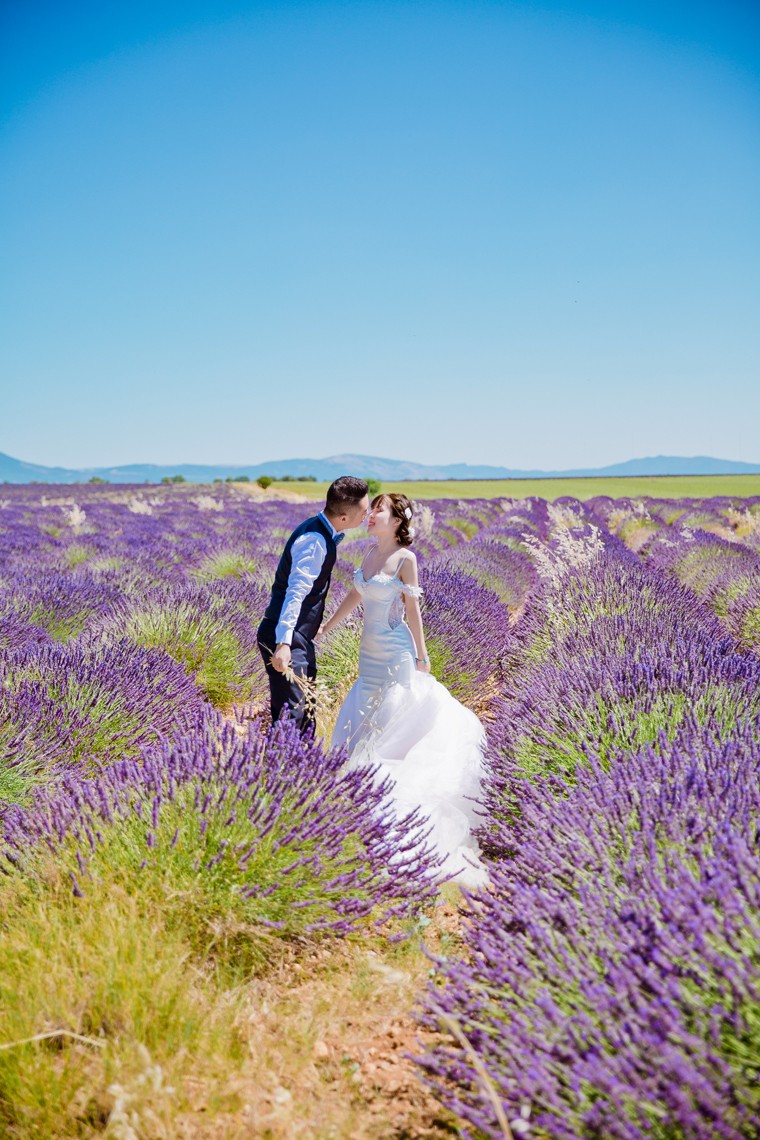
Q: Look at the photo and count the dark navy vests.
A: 1